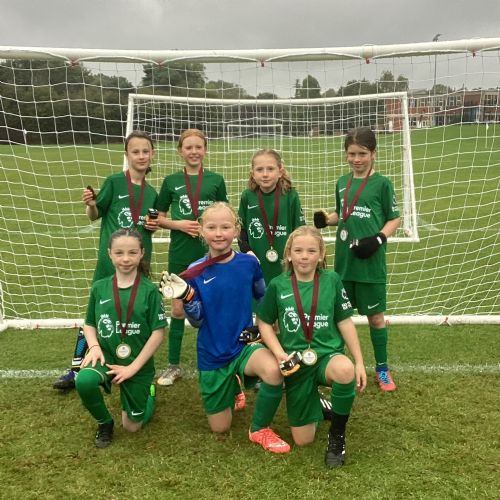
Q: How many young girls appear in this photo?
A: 7